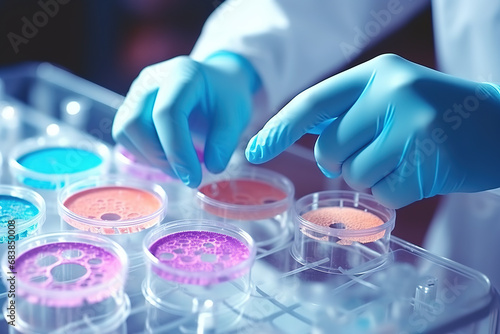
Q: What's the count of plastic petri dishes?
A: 8